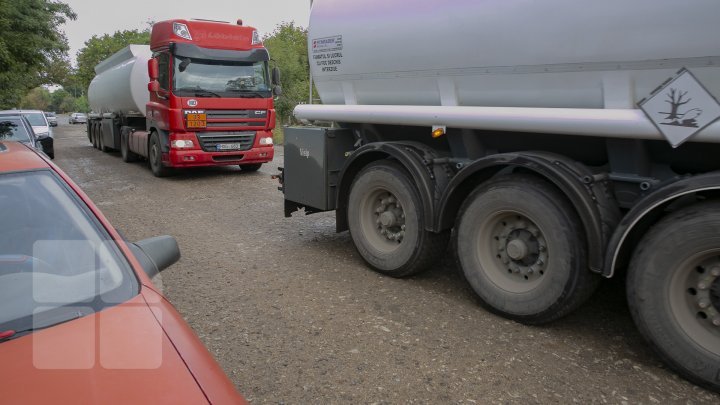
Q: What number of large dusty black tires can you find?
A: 3